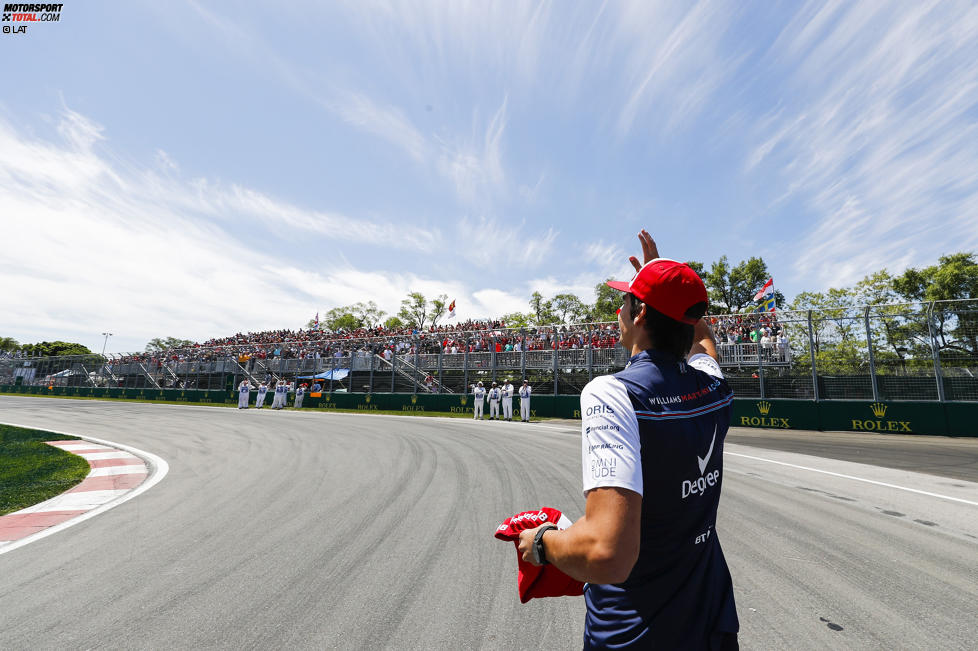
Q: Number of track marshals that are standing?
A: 9